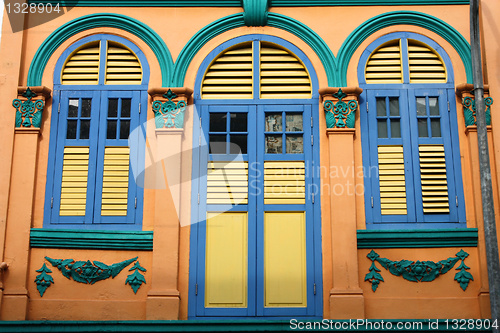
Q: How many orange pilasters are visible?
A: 4